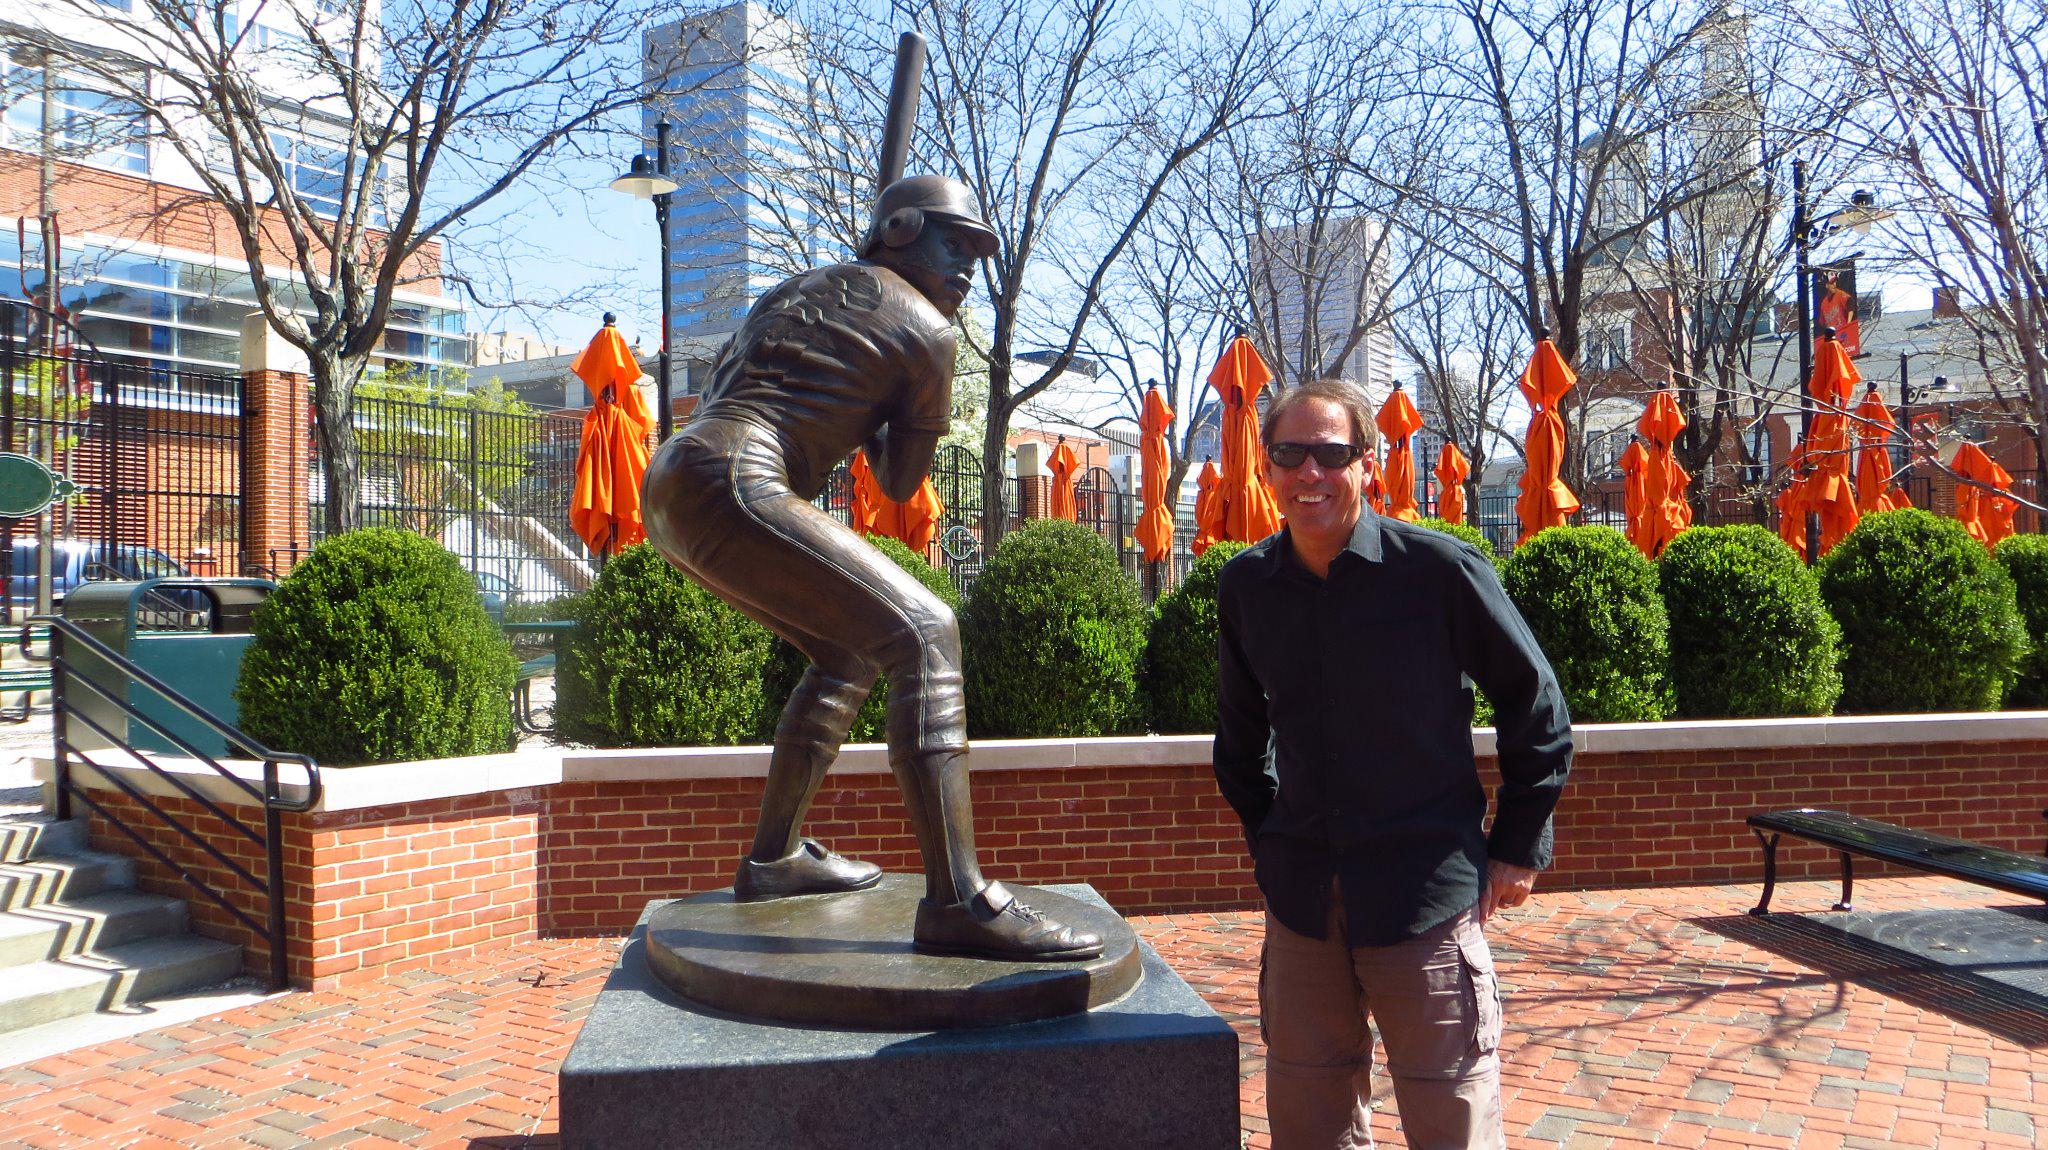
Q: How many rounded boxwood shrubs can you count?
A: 10